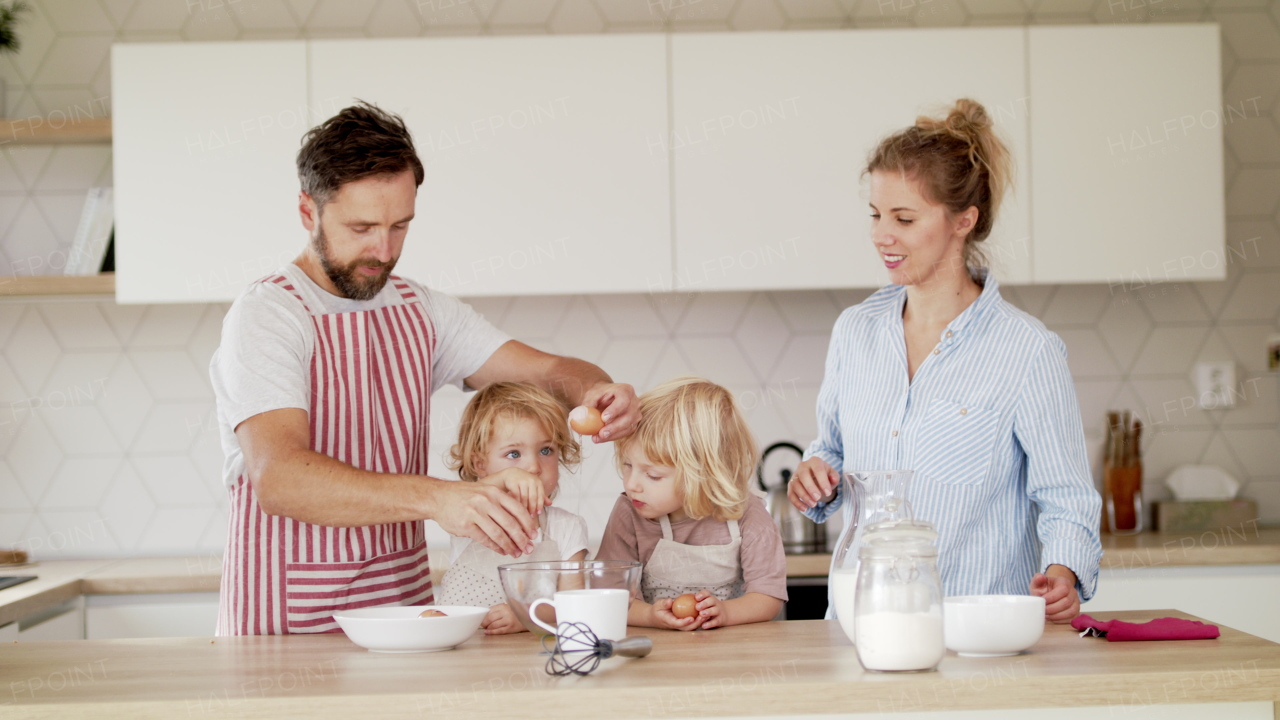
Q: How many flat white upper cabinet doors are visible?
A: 4